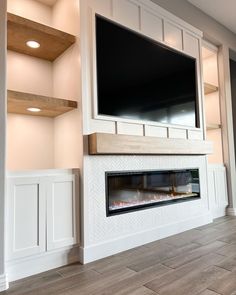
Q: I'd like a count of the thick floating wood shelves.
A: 4